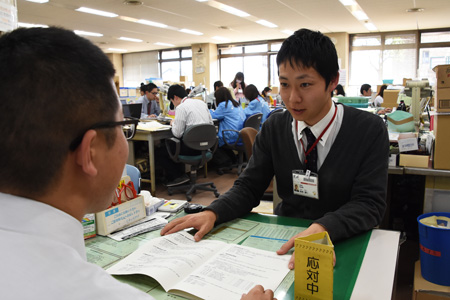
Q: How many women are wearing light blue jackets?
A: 2